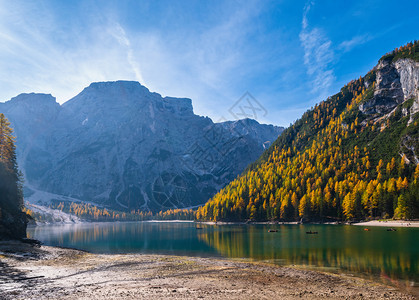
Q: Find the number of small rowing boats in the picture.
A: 5